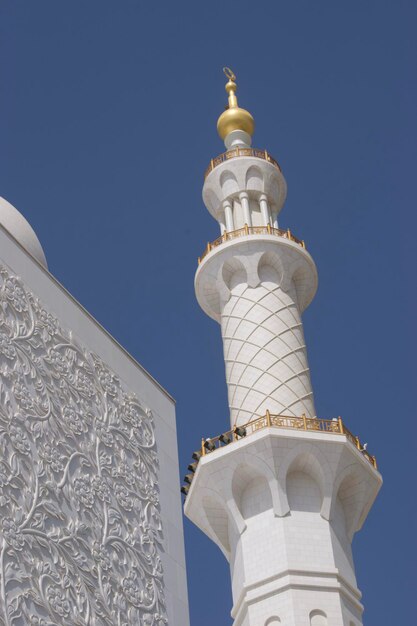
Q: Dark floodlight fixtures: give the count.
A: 7